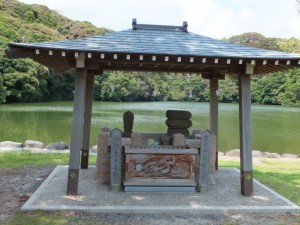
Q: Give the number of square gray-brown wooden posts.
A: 4